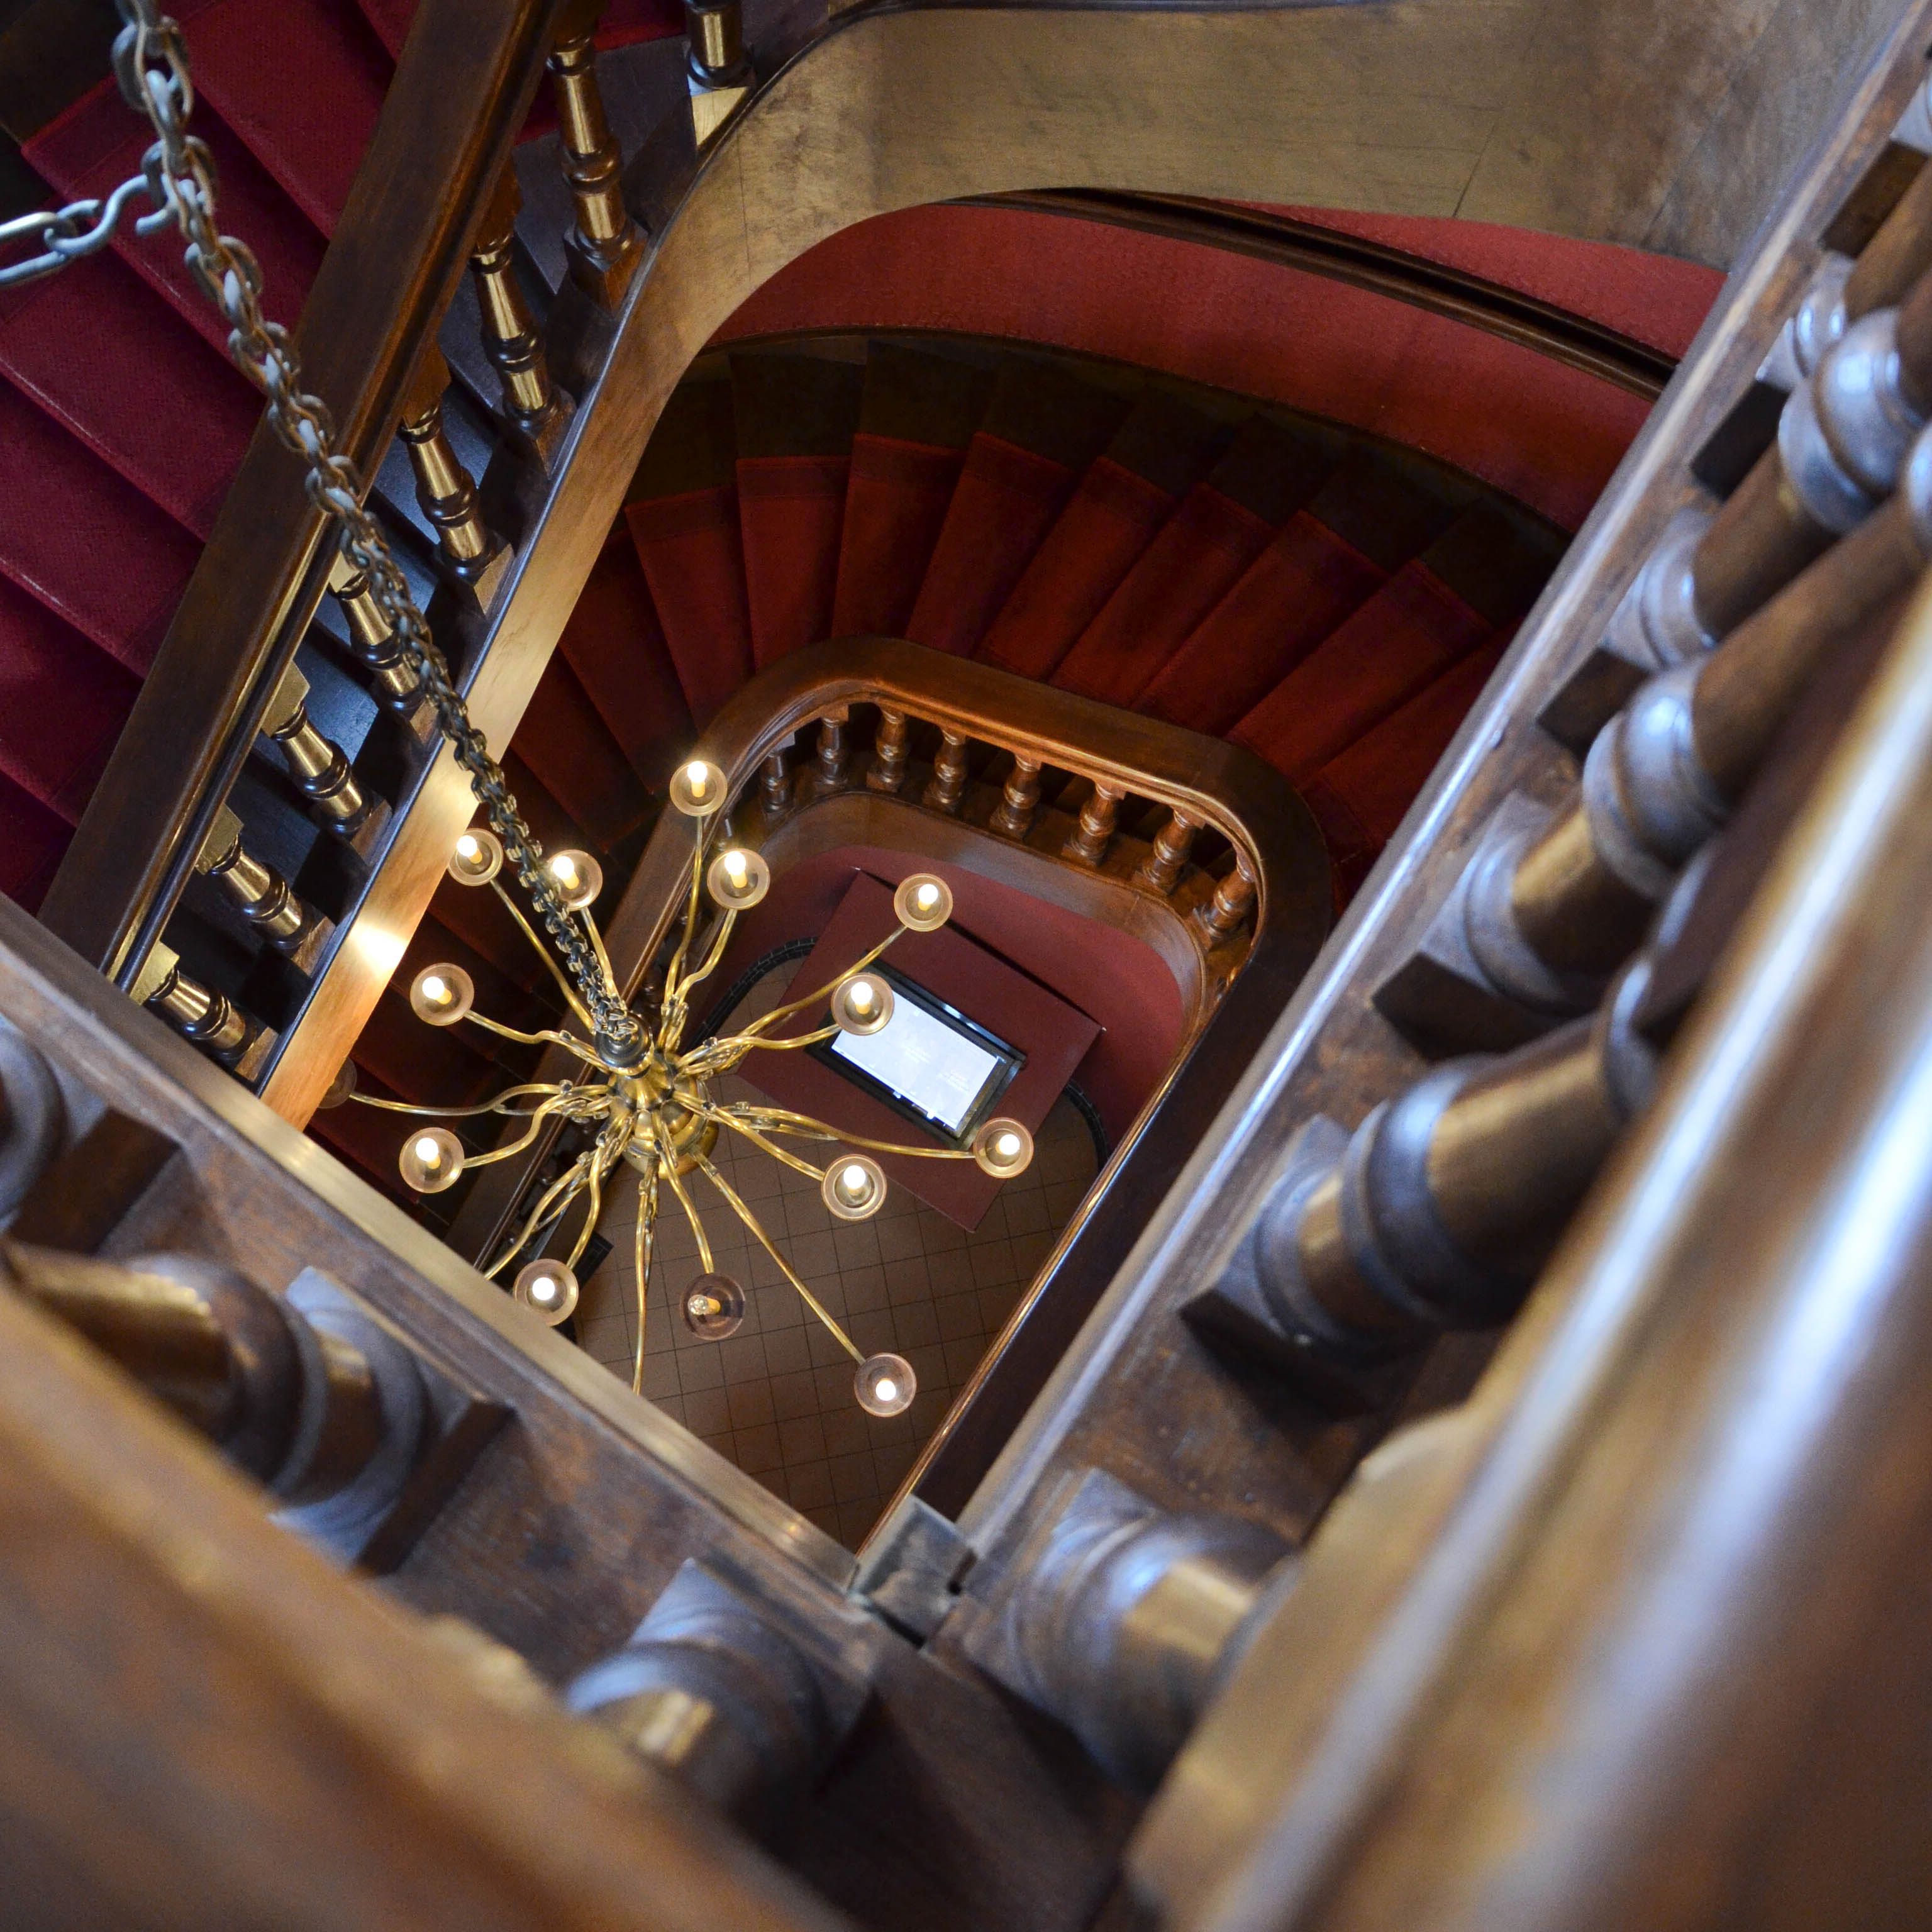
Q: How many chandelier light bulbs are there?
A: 13